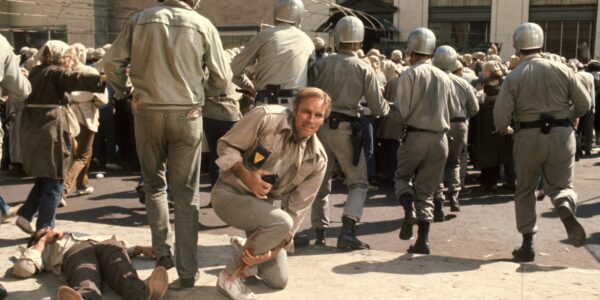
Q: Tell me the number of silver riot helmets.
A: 5